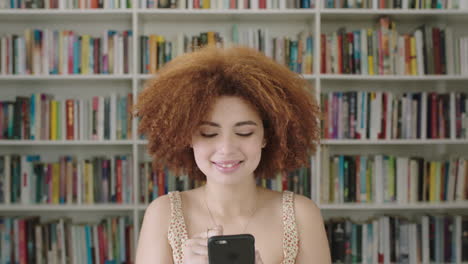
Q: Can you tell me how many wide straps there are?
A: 2